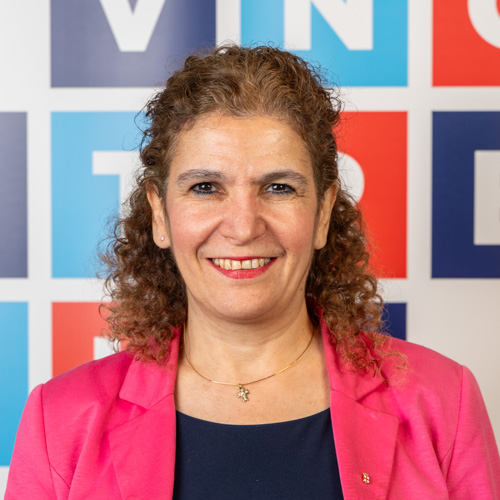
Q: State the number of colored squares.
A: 10